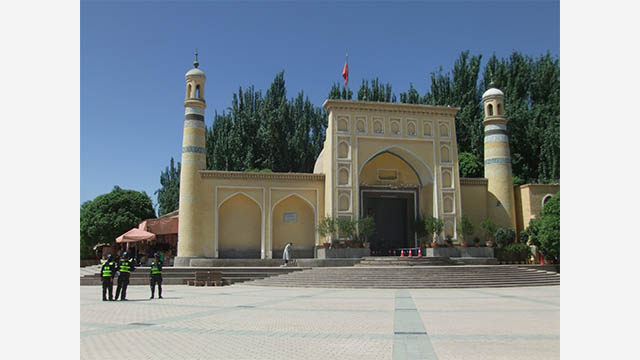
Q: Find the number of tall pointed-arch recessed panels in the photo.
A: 2